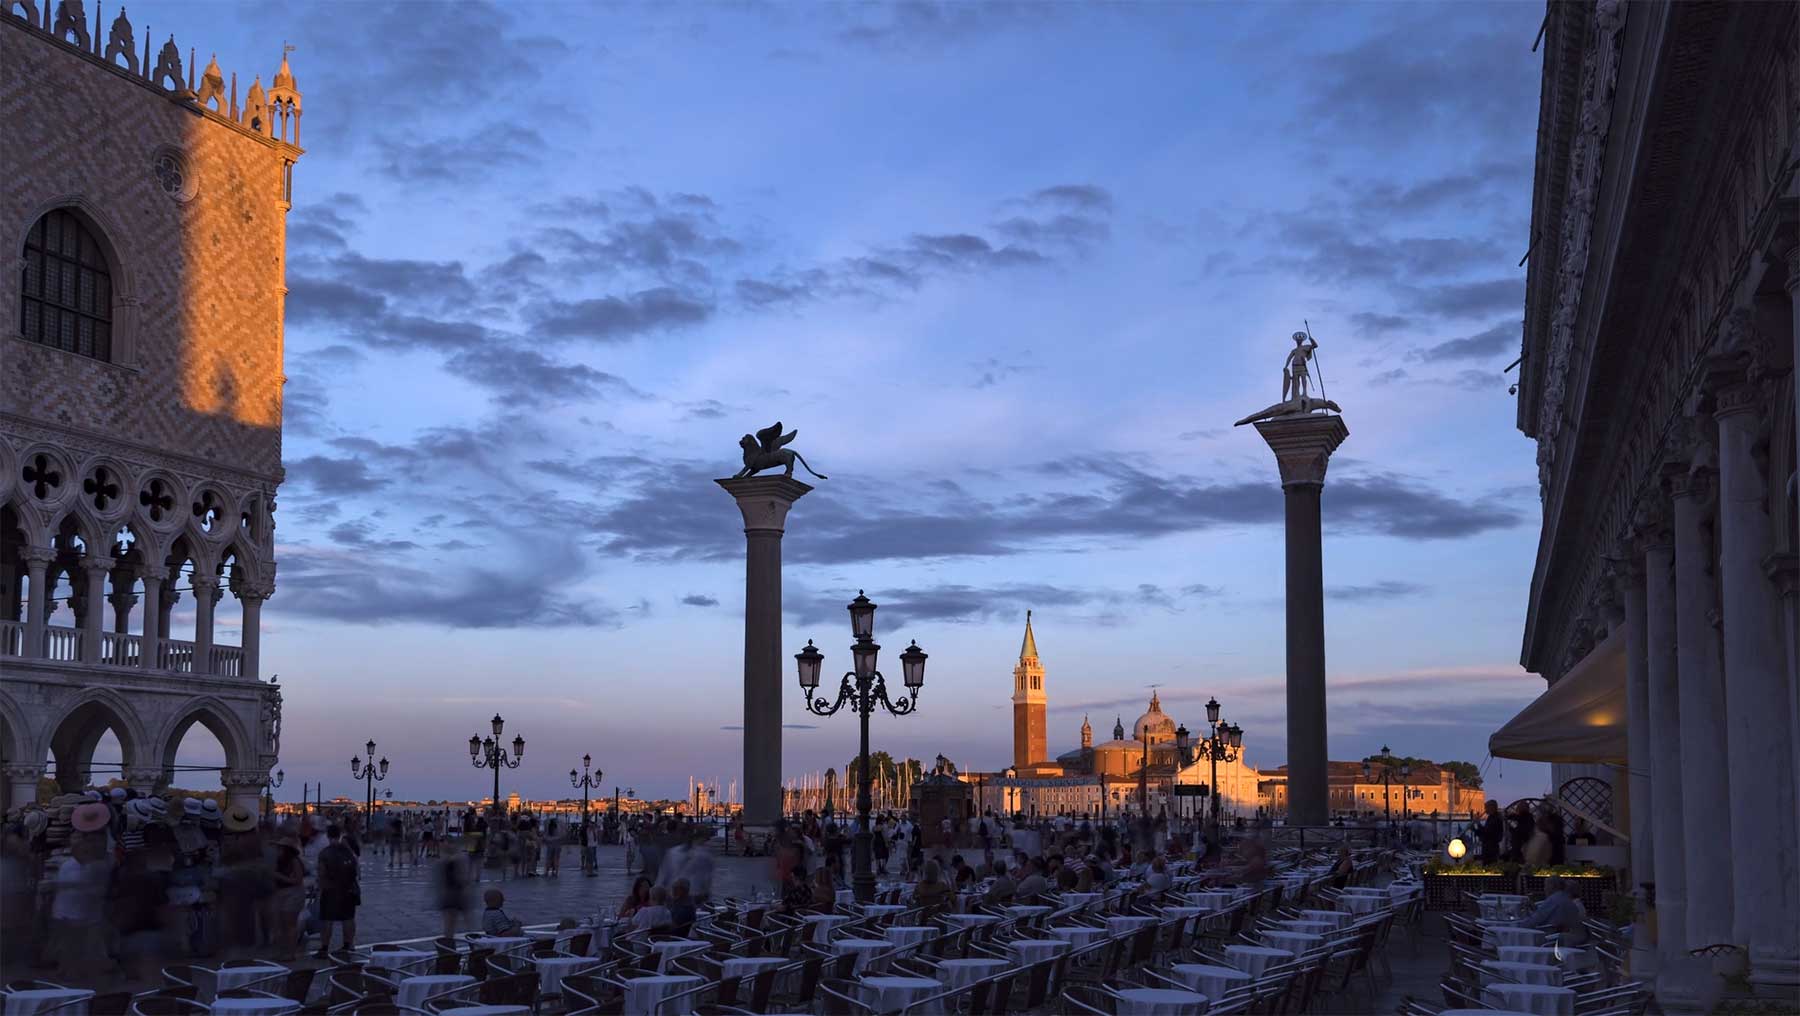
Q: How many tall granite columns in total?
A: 2